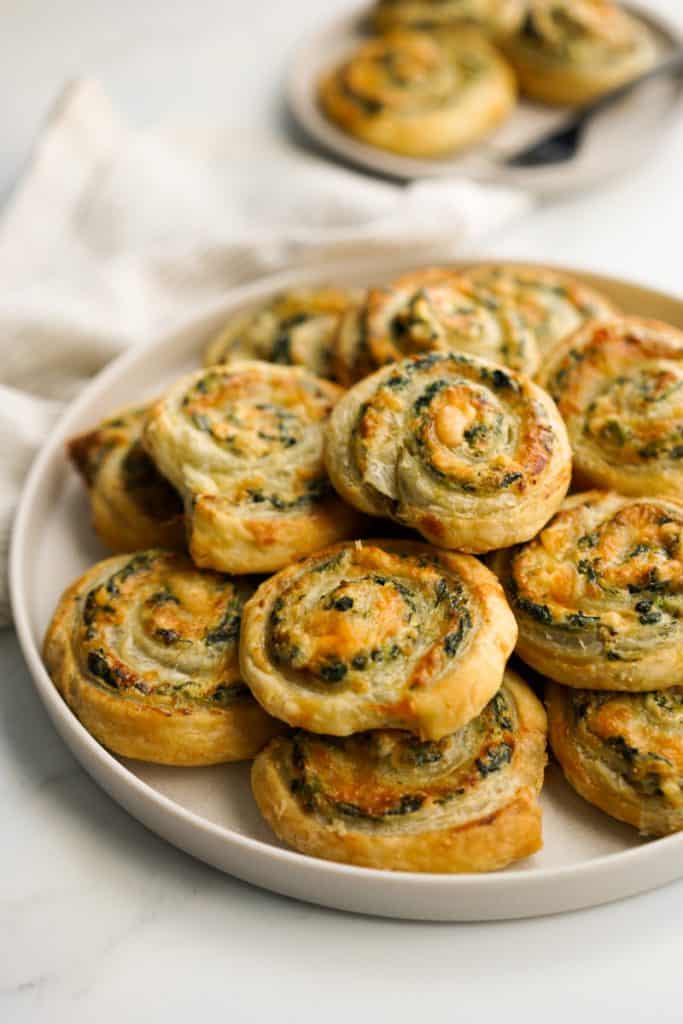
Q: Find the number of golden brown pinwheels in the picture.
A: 15